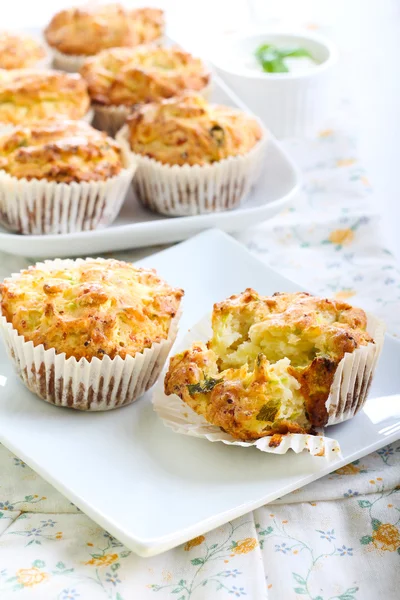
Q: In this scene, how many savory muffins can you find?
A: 8